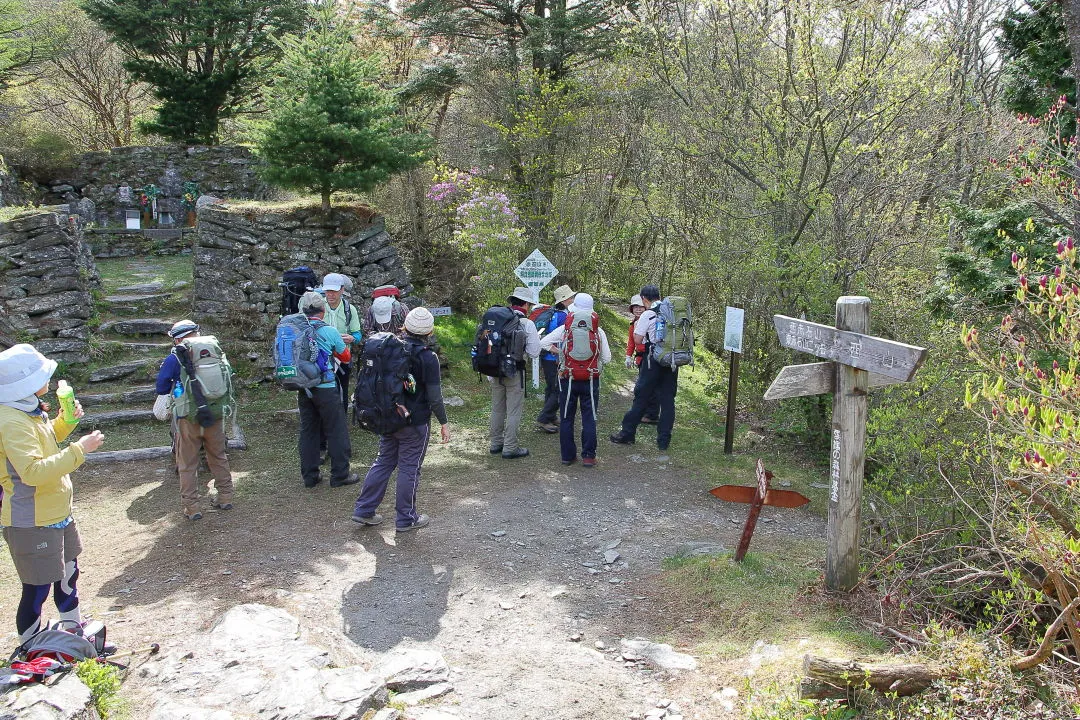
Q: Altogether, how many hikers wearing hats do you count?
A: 10